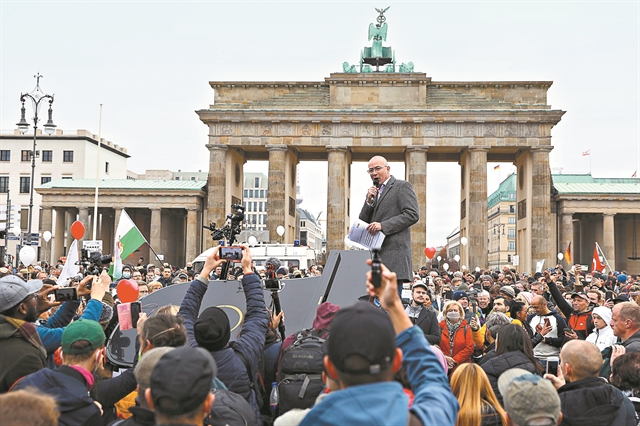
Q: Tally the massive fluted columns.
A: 6